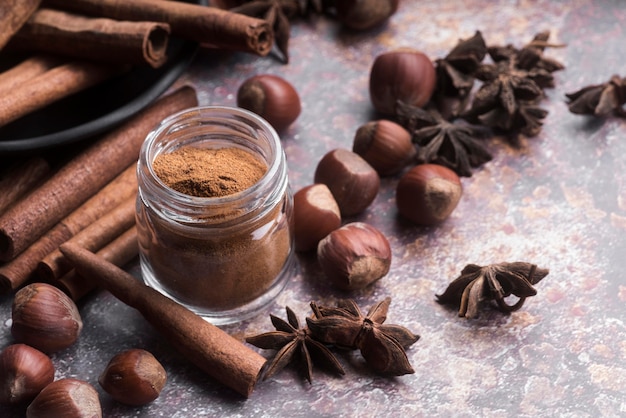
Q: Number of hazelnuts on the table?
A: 12